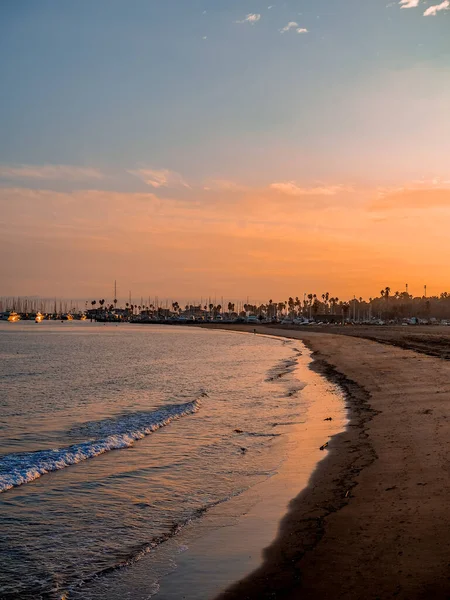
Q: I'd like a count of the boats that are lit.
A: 2